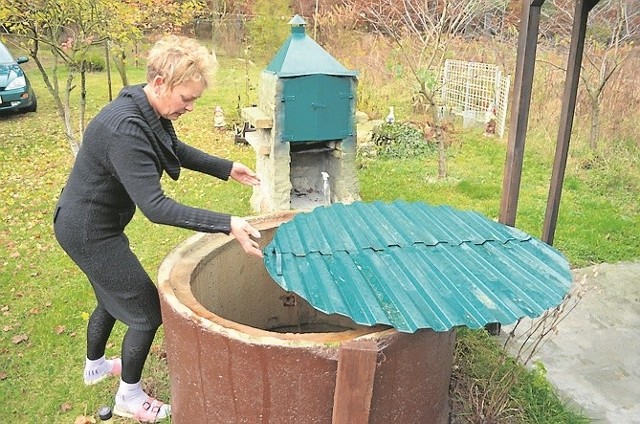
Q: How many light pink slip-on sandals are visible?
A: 2